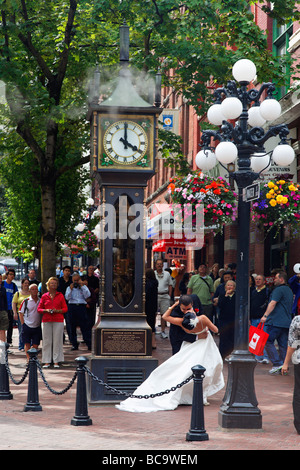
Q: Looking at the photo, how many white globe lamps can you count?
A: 9